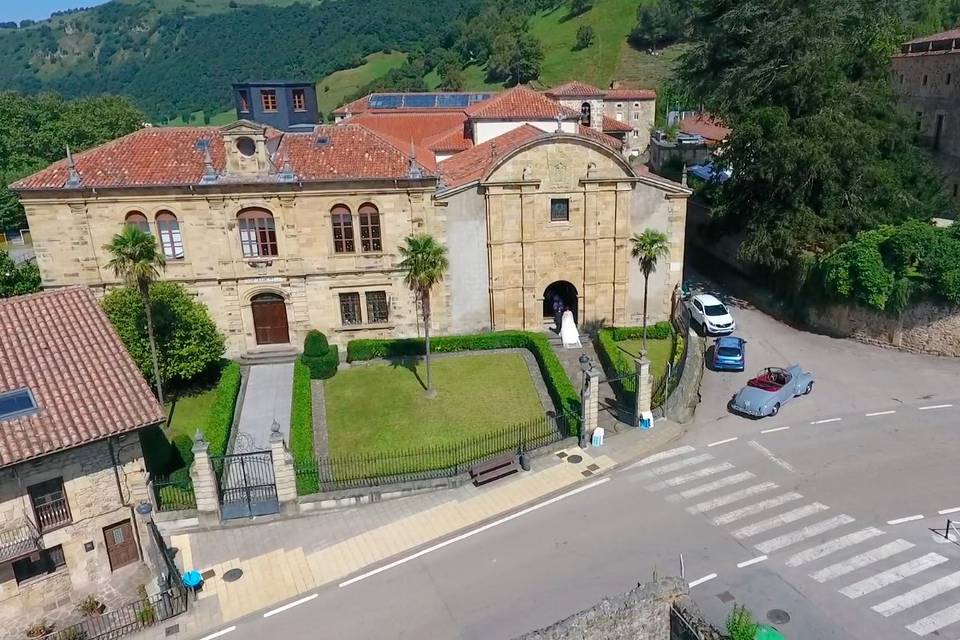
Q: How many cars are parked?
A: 3